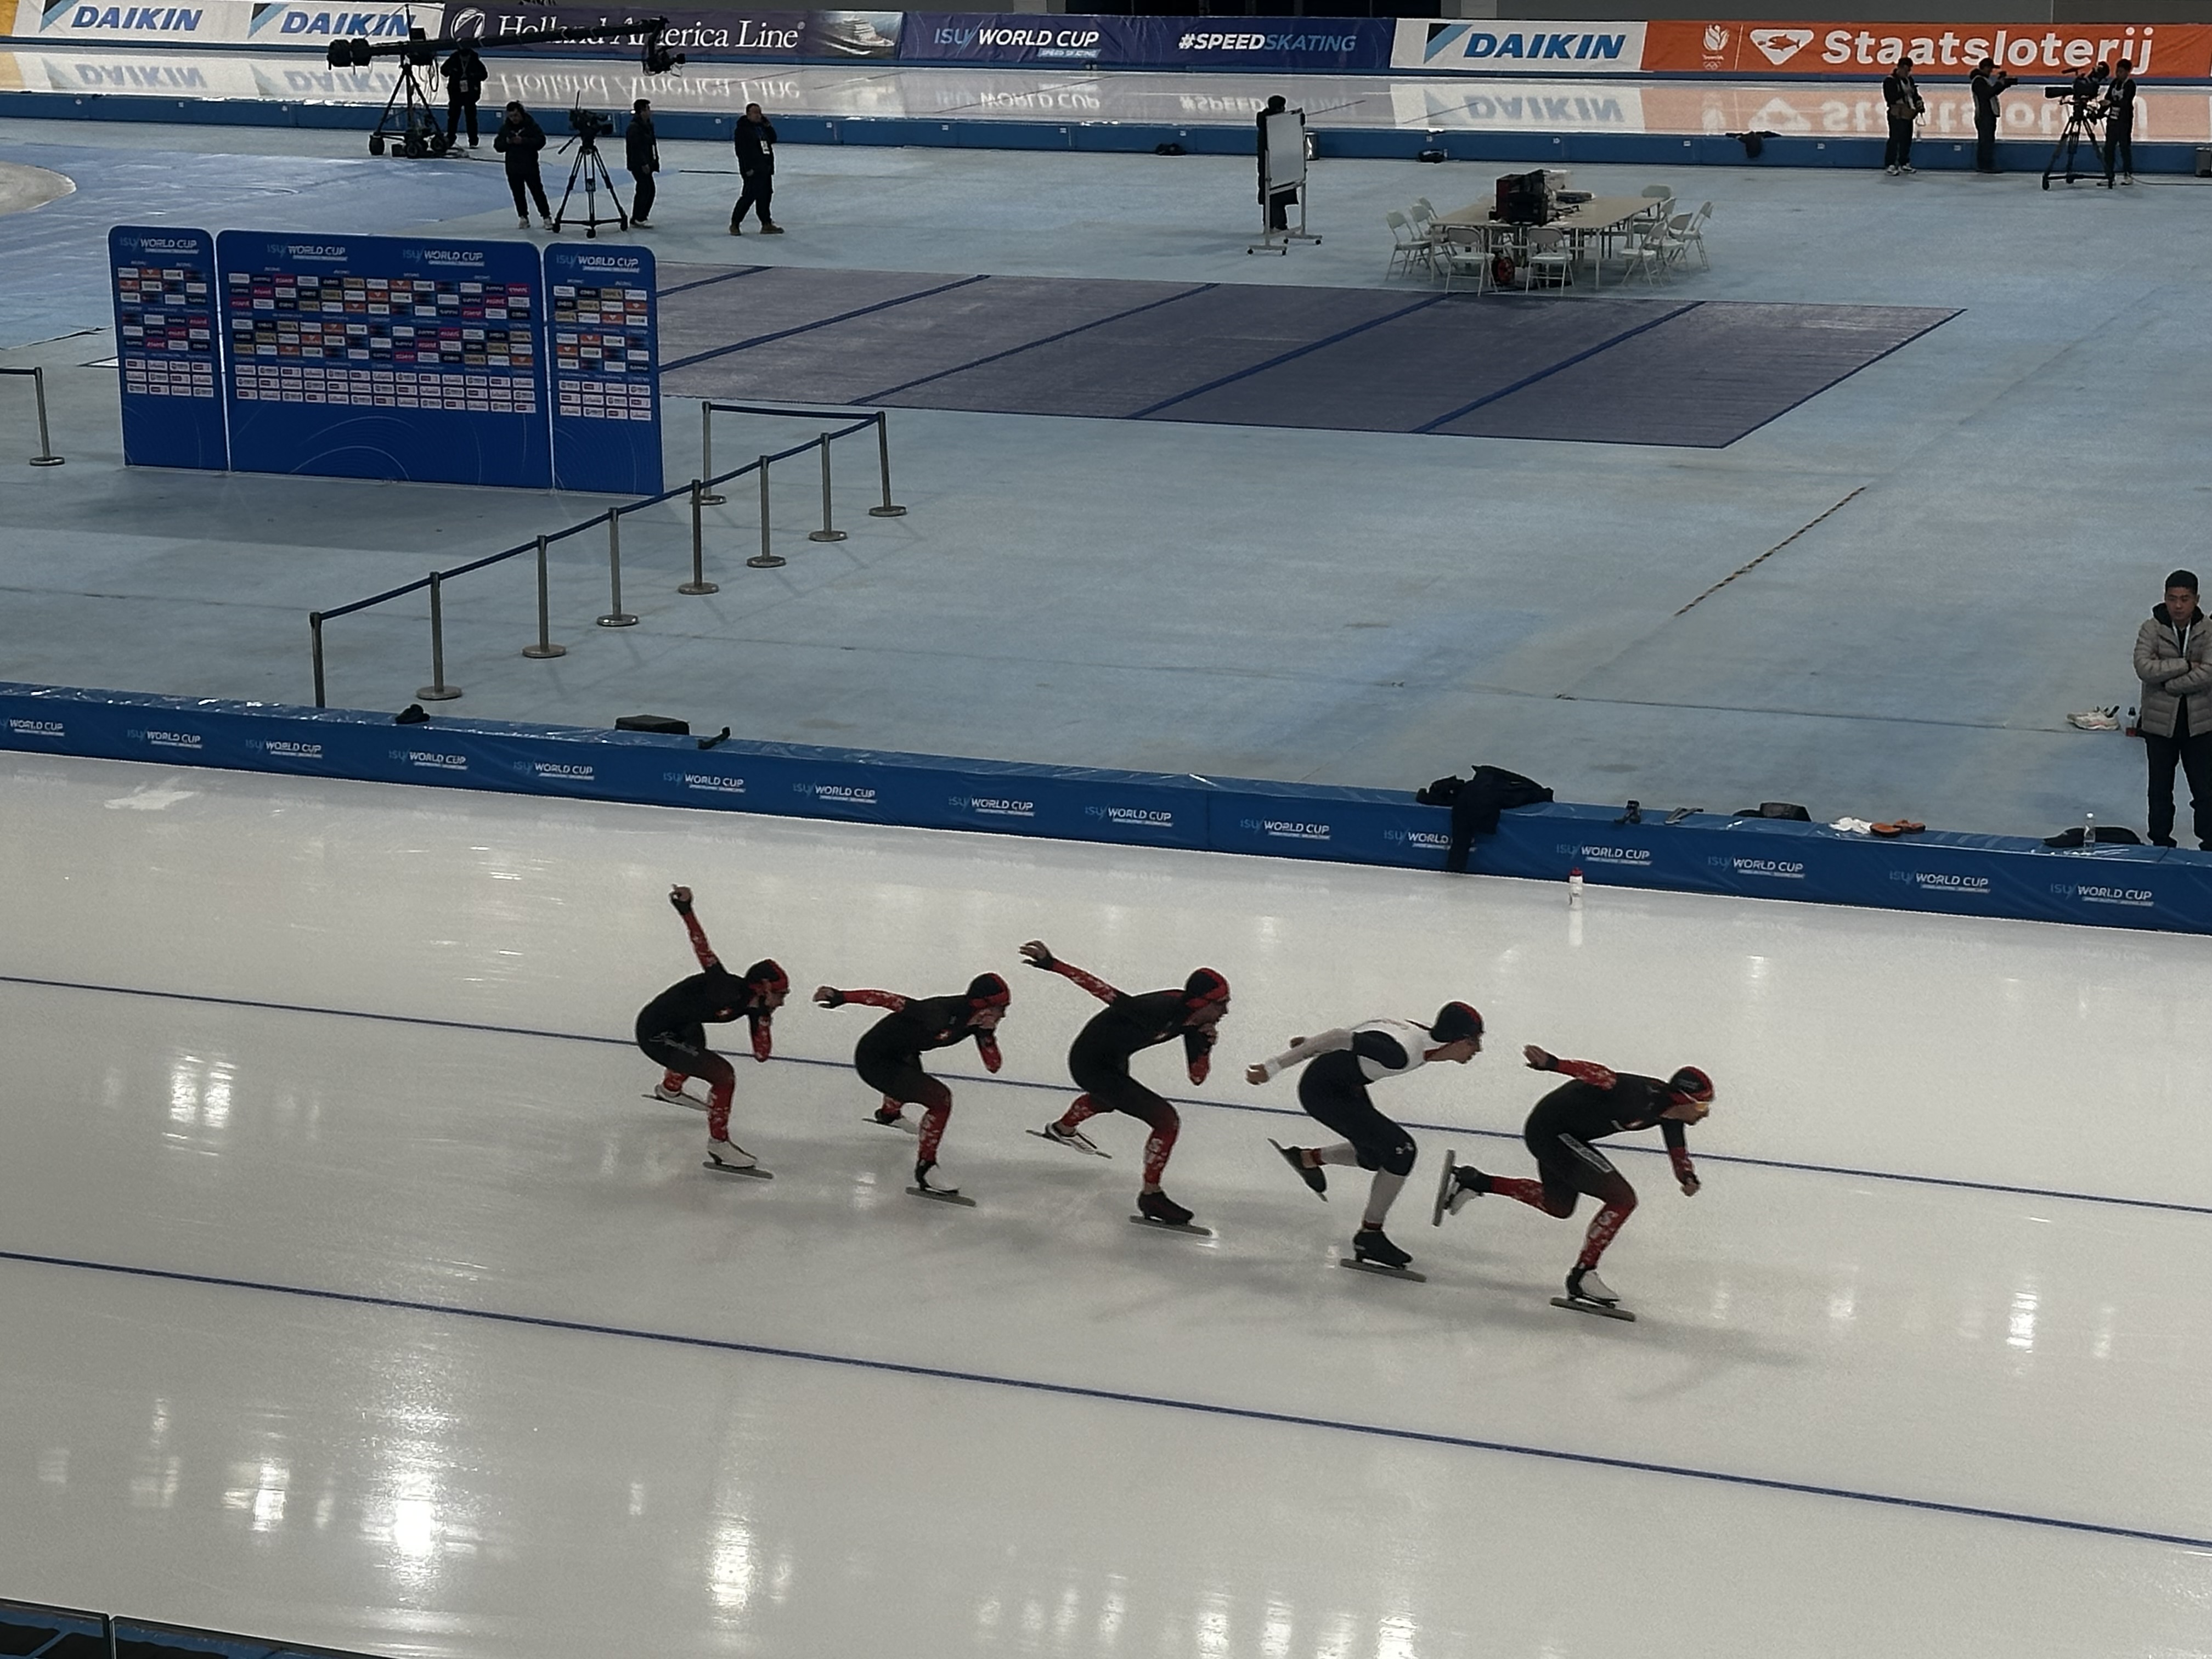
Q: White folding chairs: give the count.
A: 10